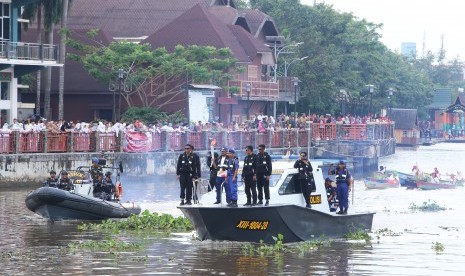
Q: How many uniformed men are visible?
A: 15